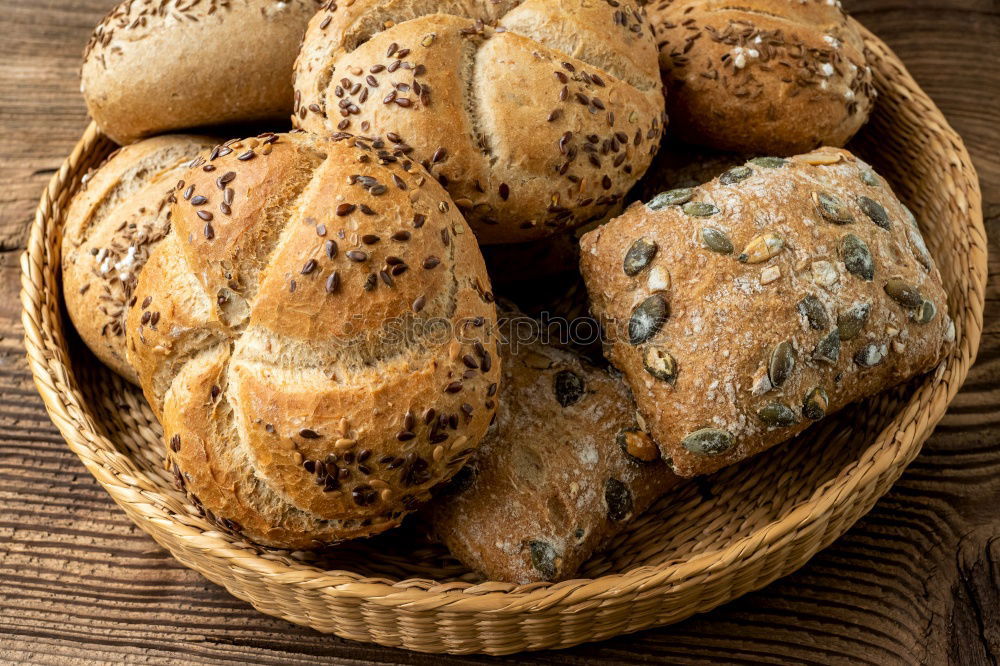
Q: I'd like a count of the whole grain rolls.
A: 7